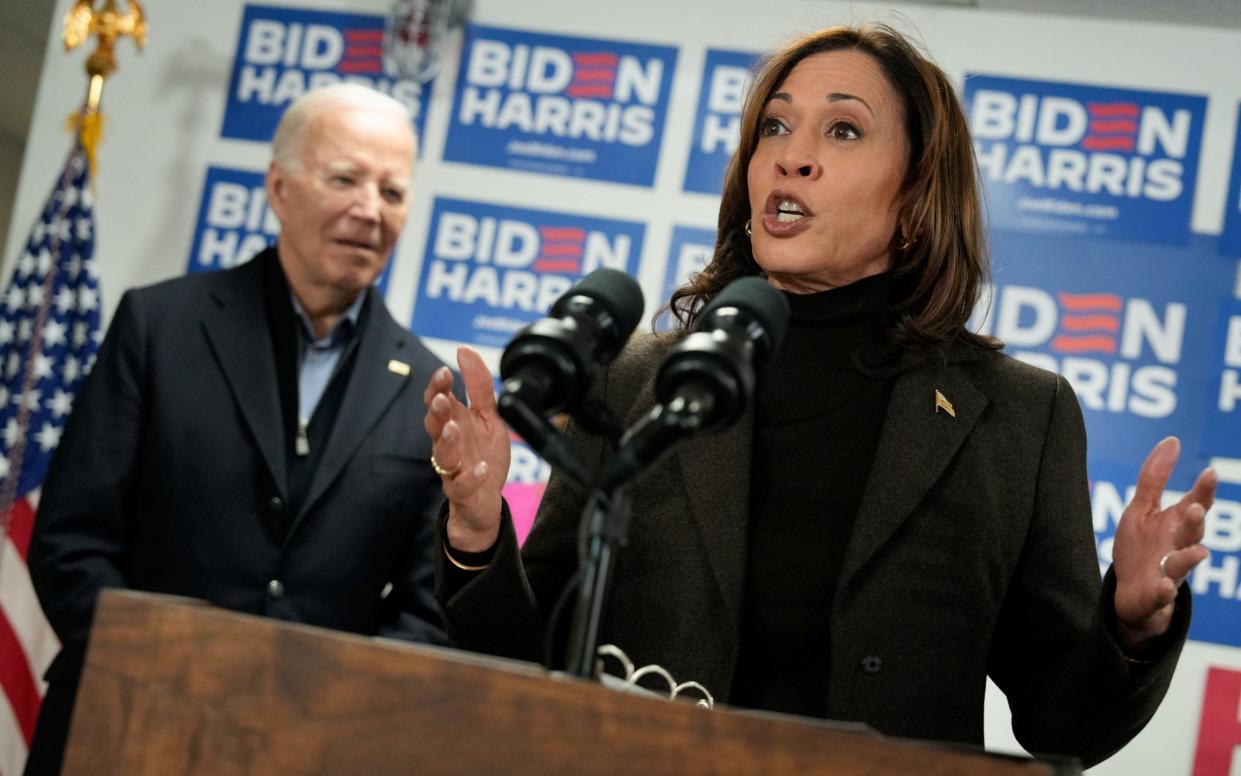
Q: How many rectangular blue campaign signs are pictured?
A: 13